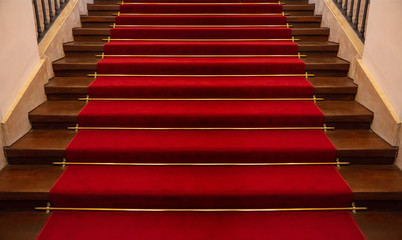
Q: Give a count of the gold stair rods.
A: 10